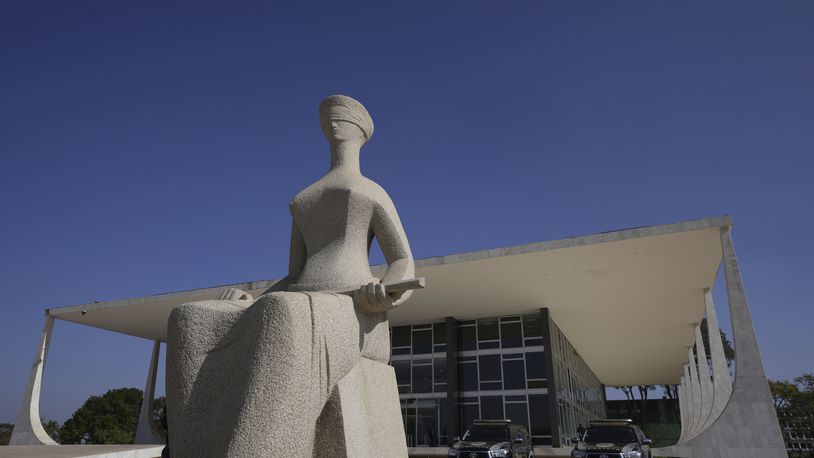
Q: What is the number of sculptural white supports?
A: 9